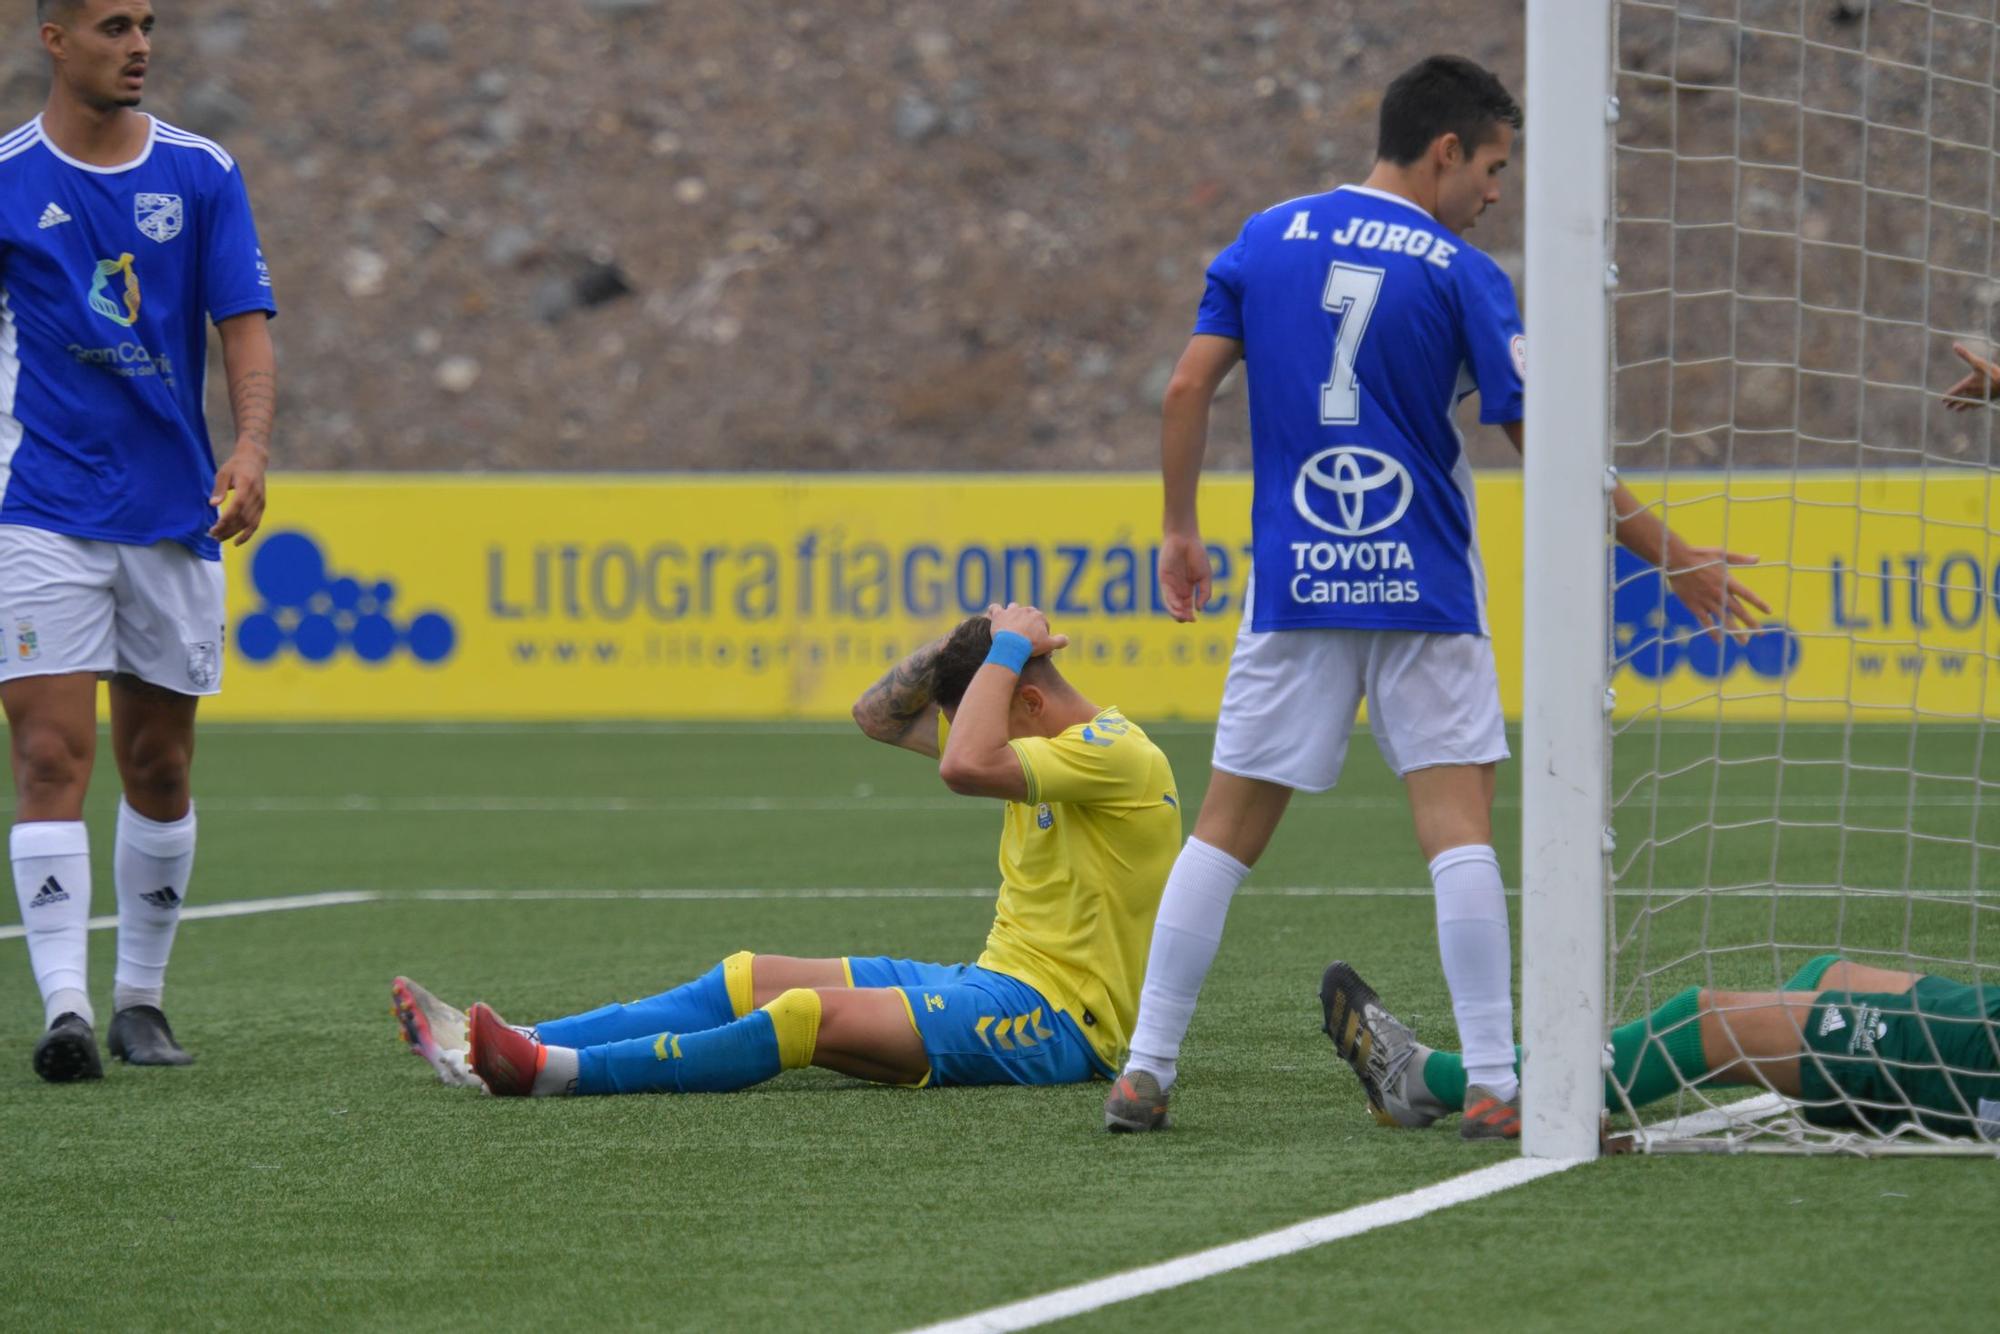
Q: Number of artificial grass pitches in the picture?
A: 1